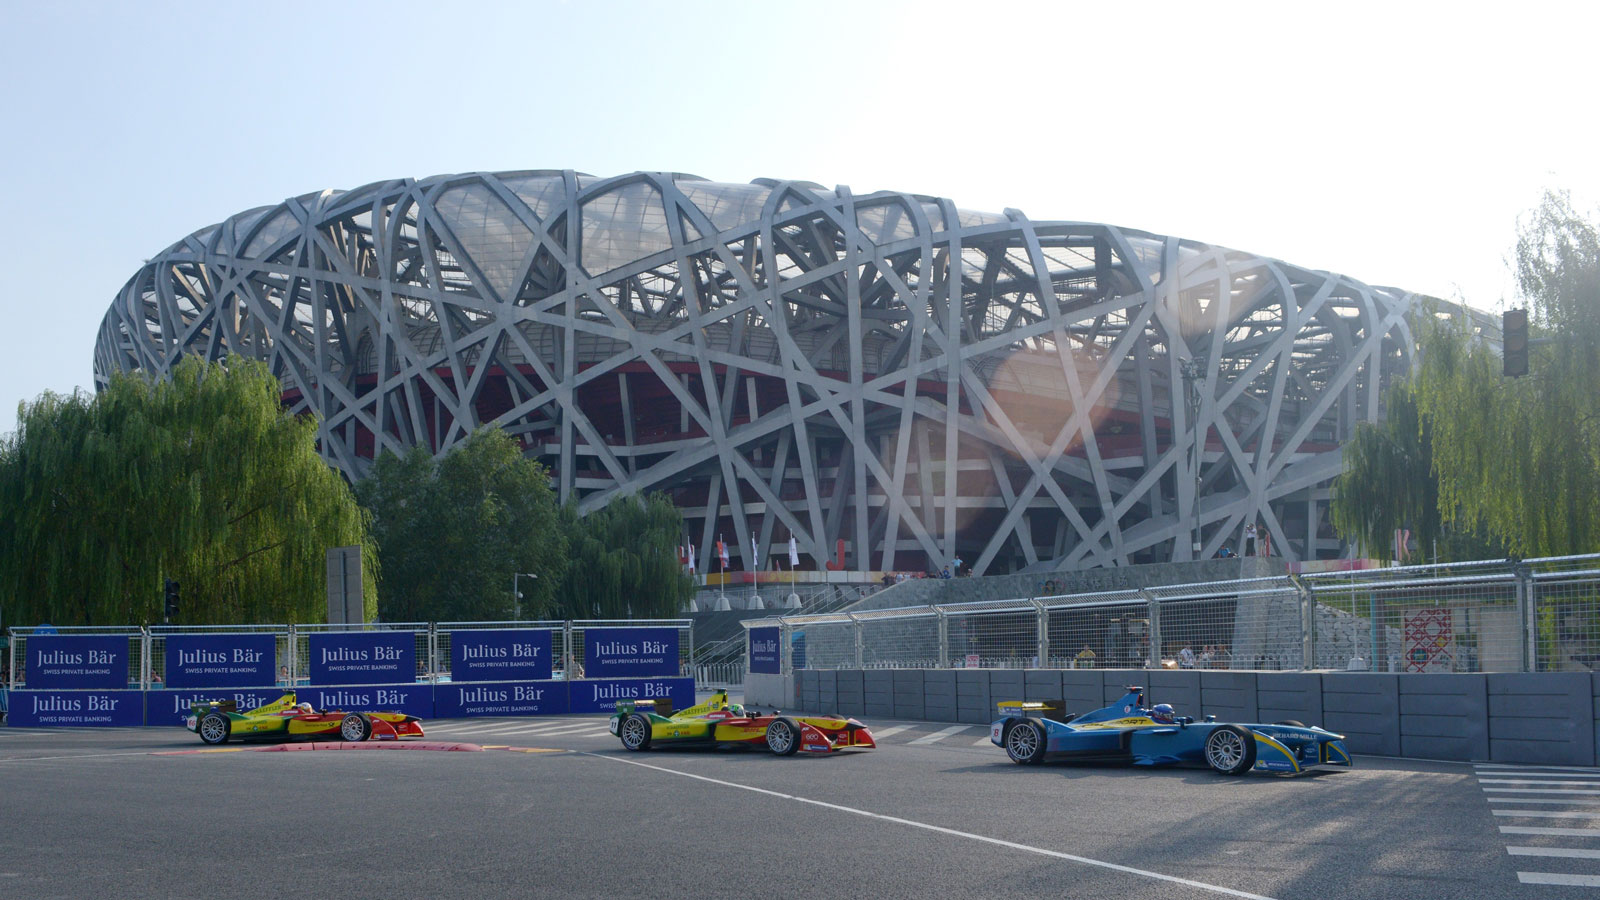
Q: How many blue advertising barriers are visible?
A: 11